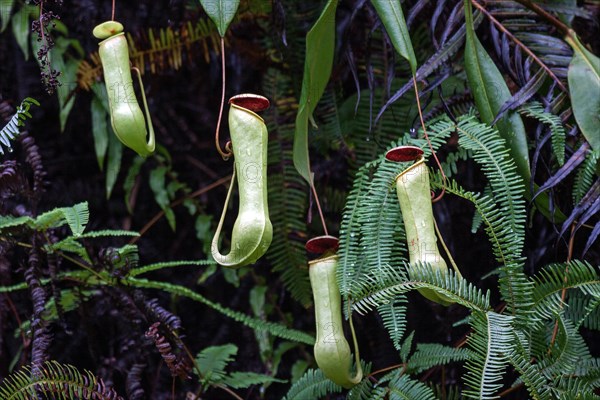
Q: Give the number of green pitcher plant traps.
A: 4